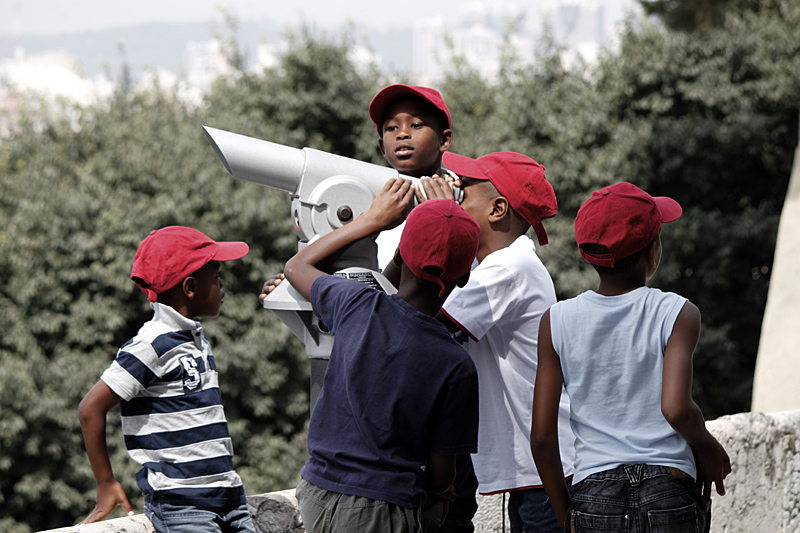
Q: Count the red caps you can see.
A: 5